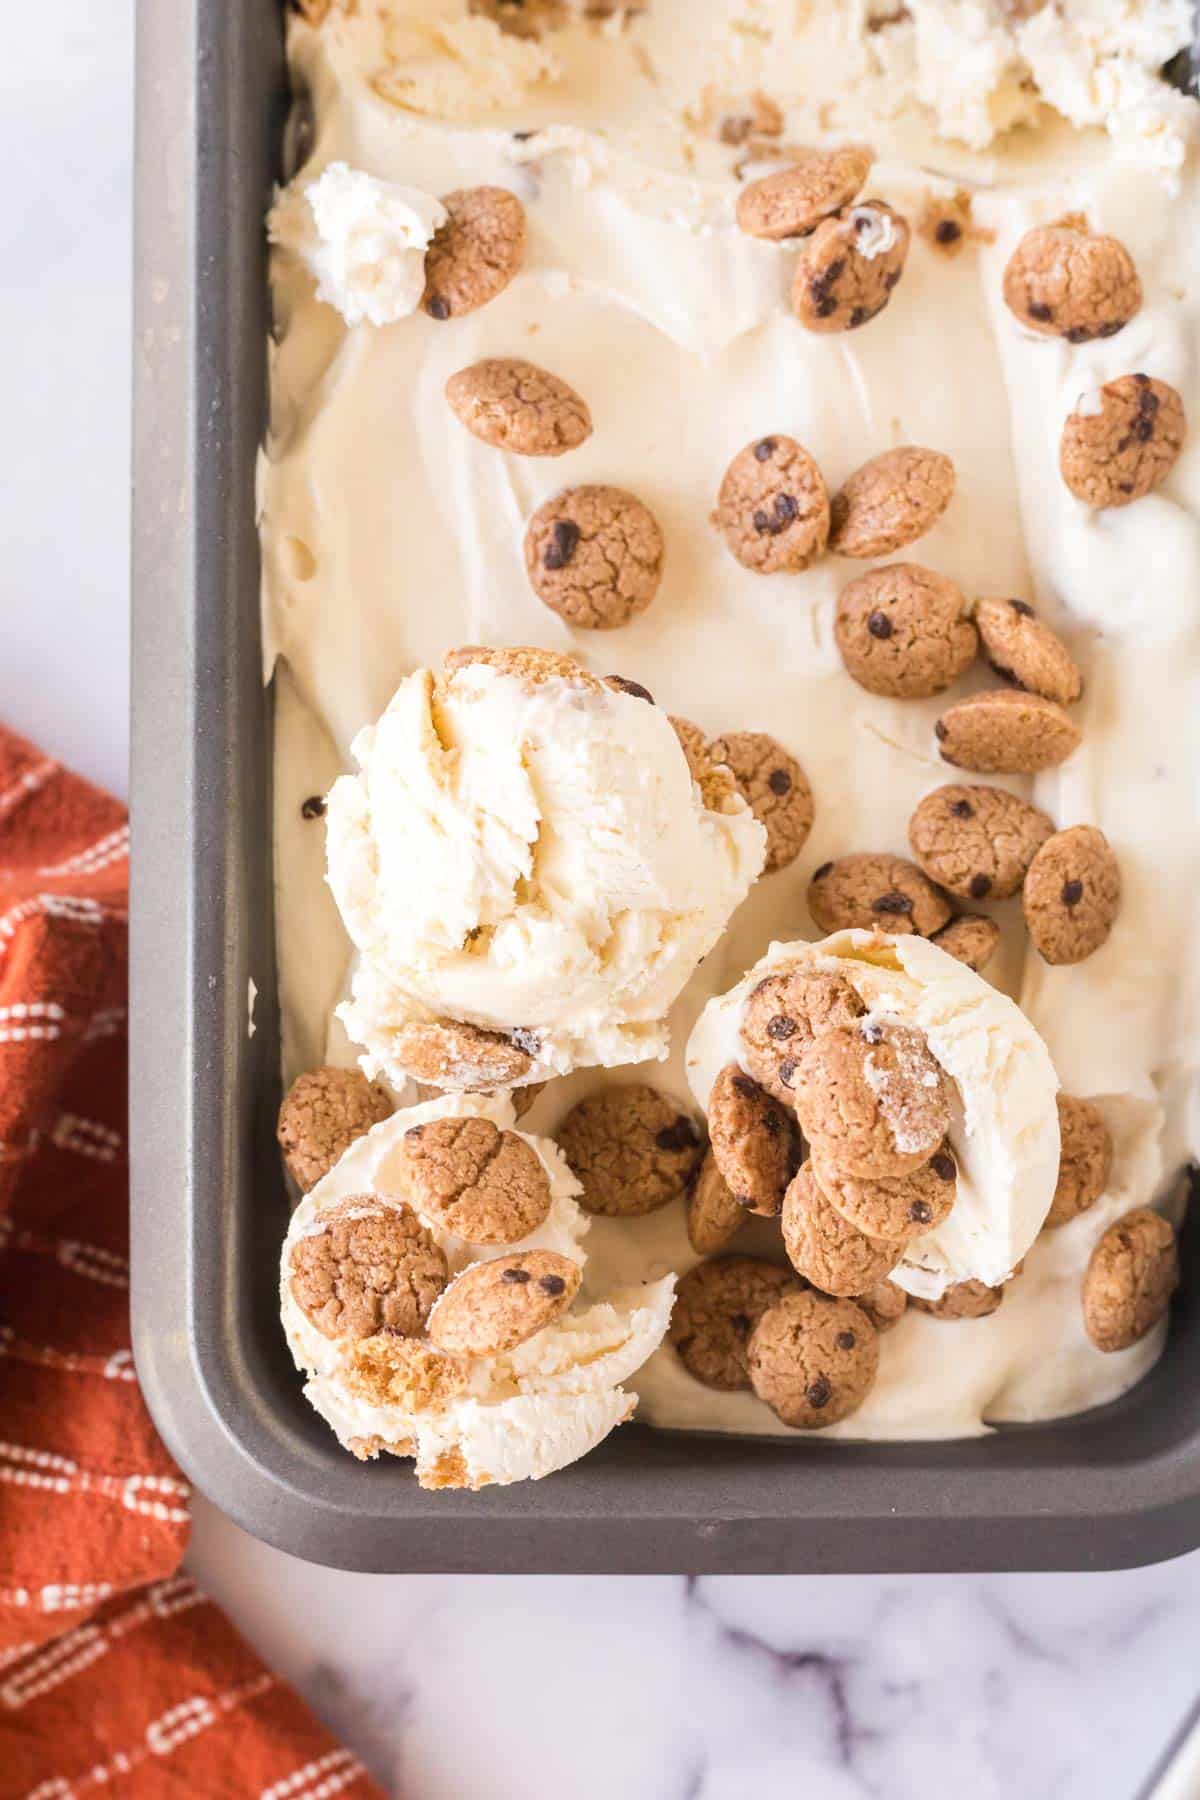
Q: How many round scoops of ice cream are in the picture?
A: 3